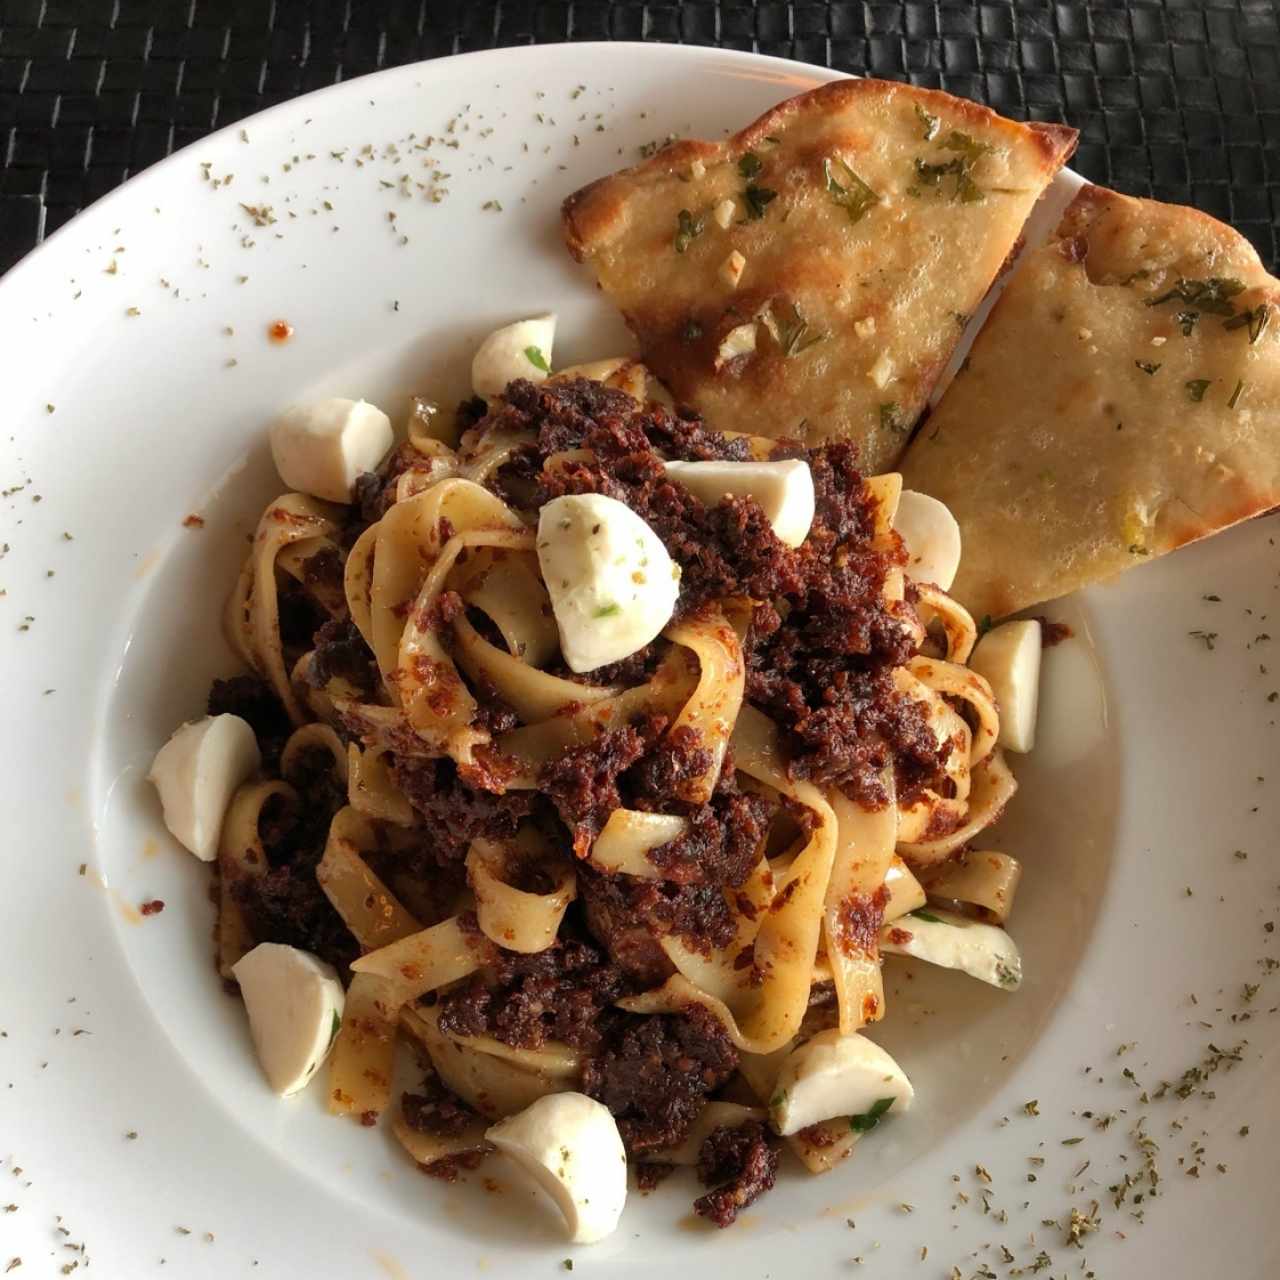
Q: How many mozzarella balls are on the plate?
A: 11